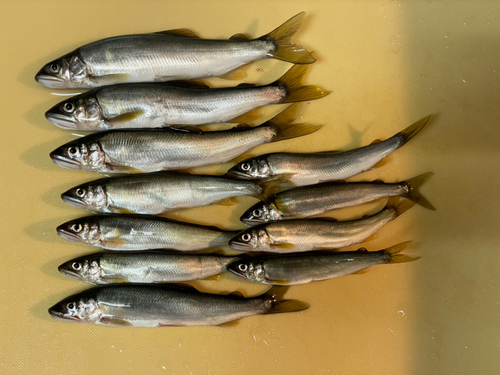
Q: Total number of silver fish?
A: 11